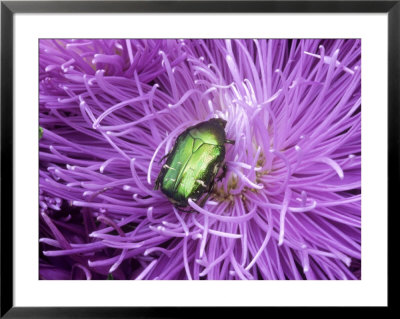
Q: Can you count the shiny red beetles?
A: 0